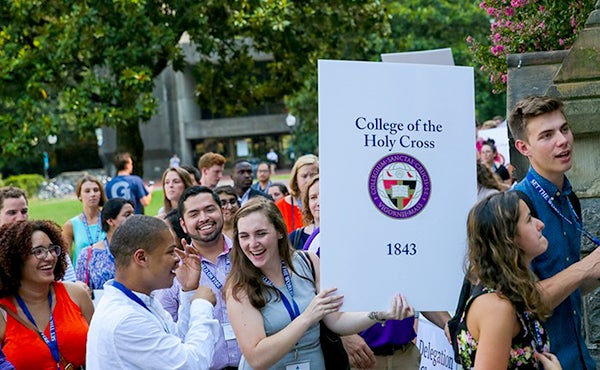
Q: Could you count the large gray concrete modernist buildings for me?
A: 1